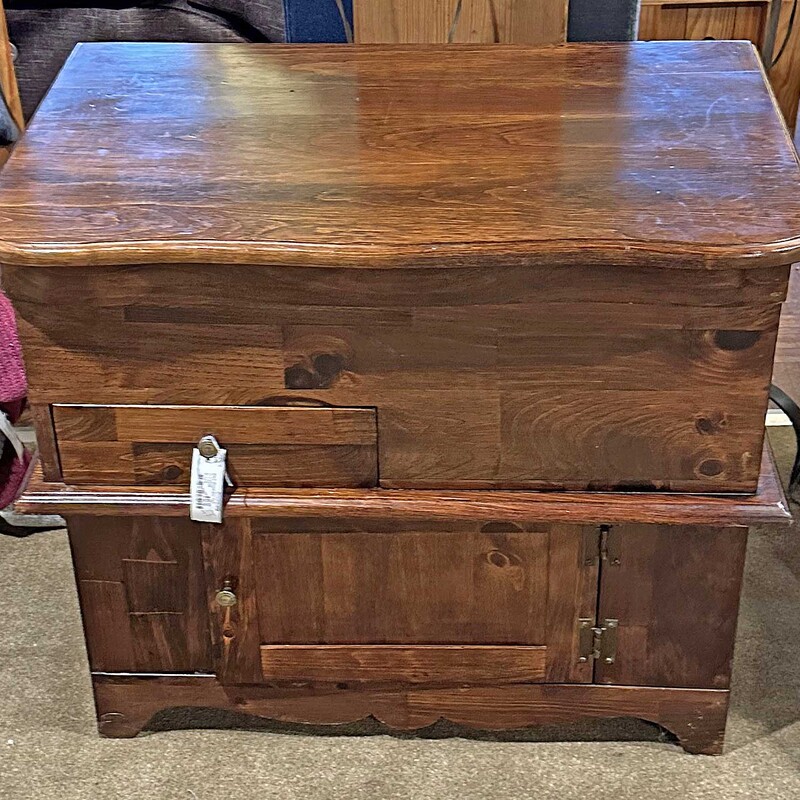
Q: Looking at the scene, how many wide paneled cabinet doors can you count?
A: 1